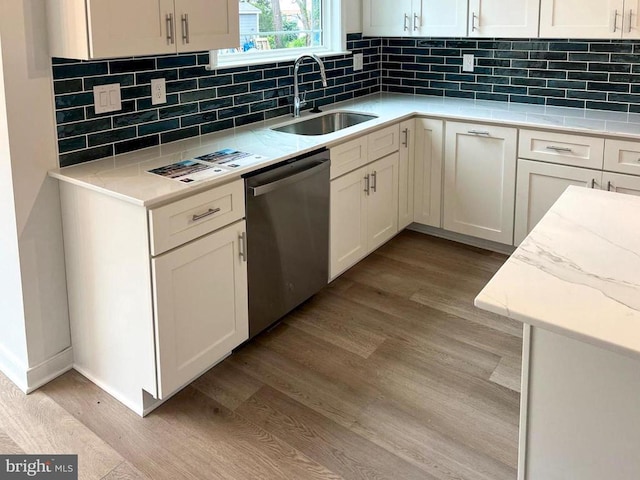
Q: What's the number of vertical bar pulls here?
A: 13